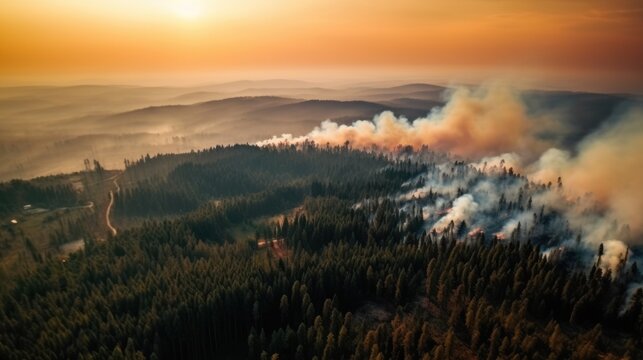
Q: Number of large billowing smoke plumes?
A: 2